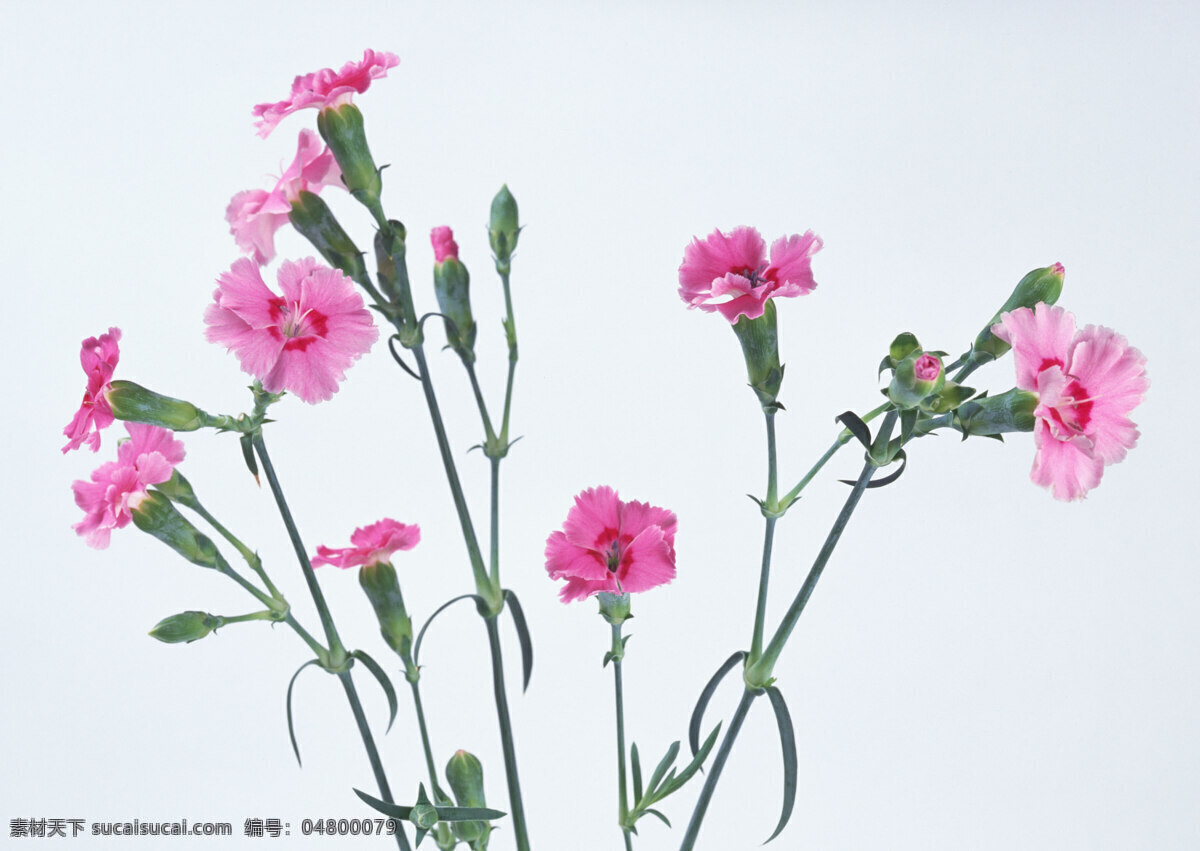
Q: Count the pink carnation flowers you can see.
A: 9